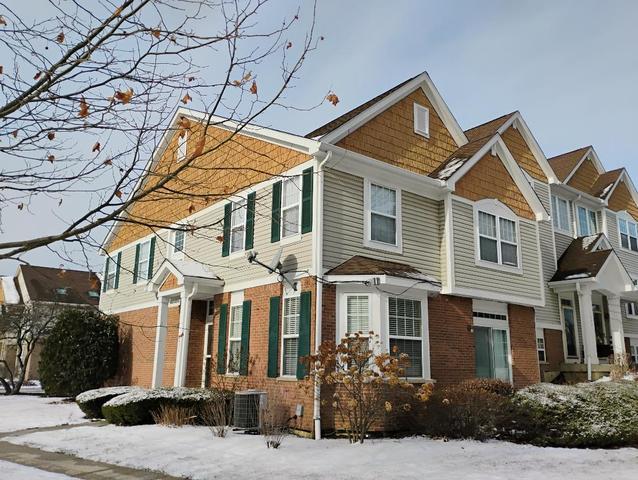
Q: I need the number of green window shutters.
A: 12